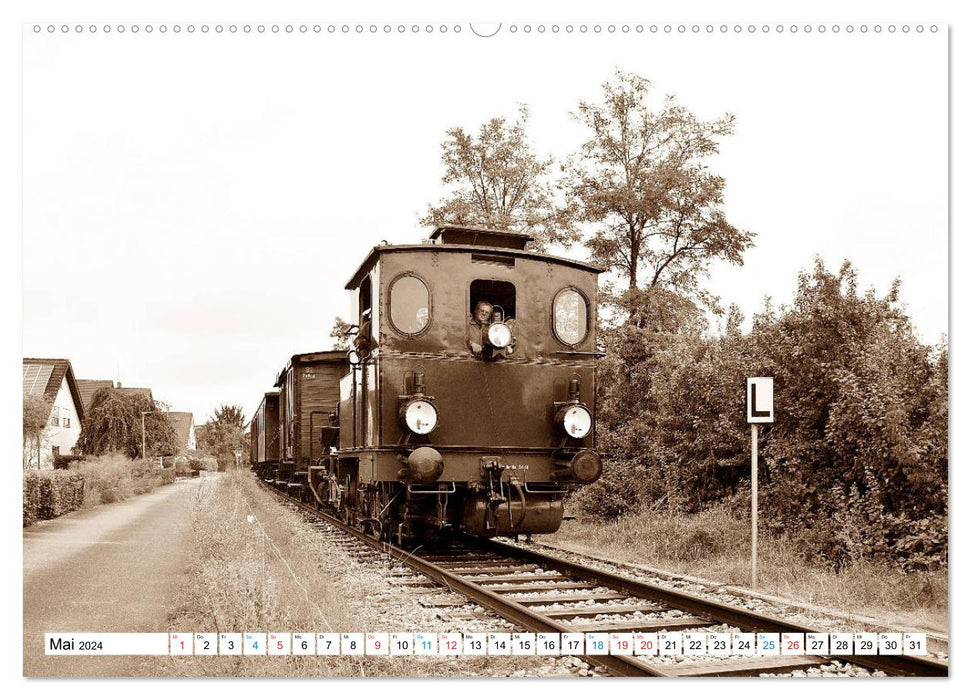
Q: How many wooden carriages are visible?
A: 2